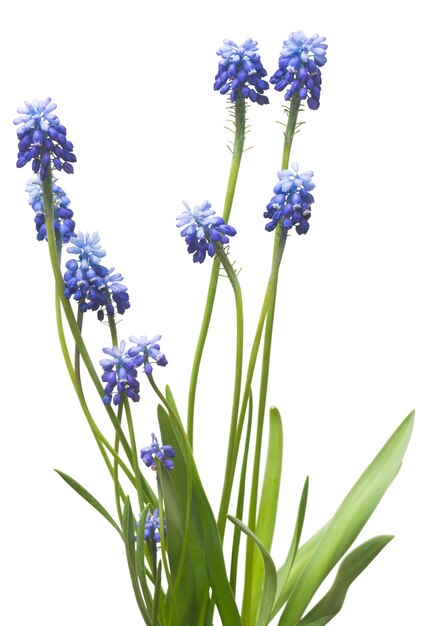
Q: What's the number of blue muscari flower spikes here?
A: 12